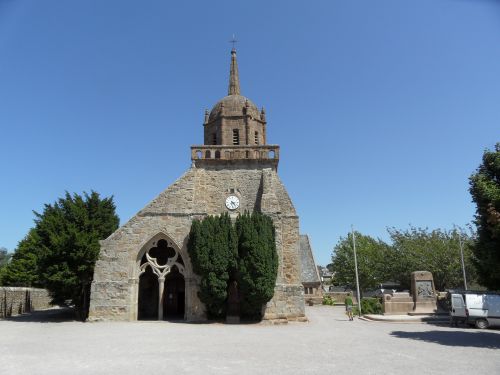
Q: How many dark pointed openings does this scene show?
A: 2